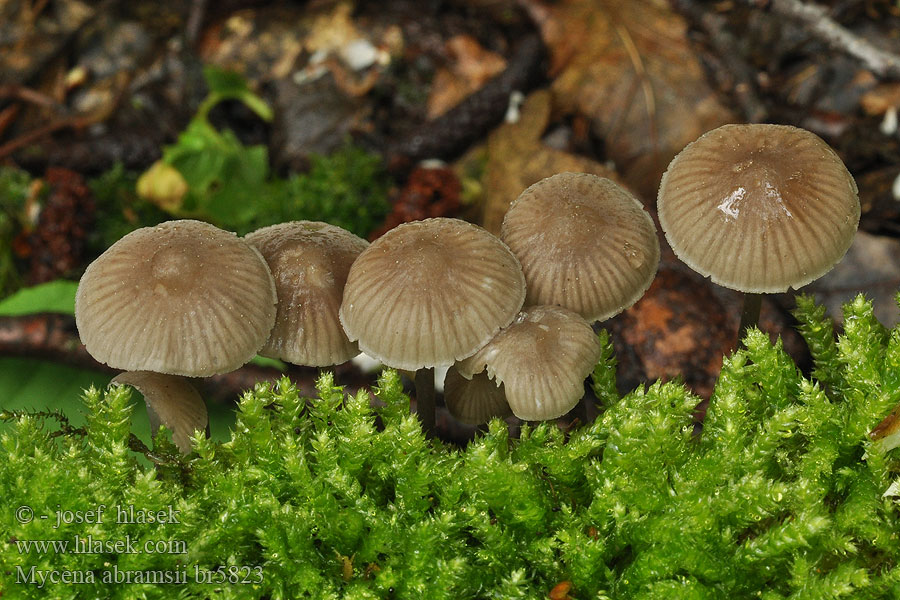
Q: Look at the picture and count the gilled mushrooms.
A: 8